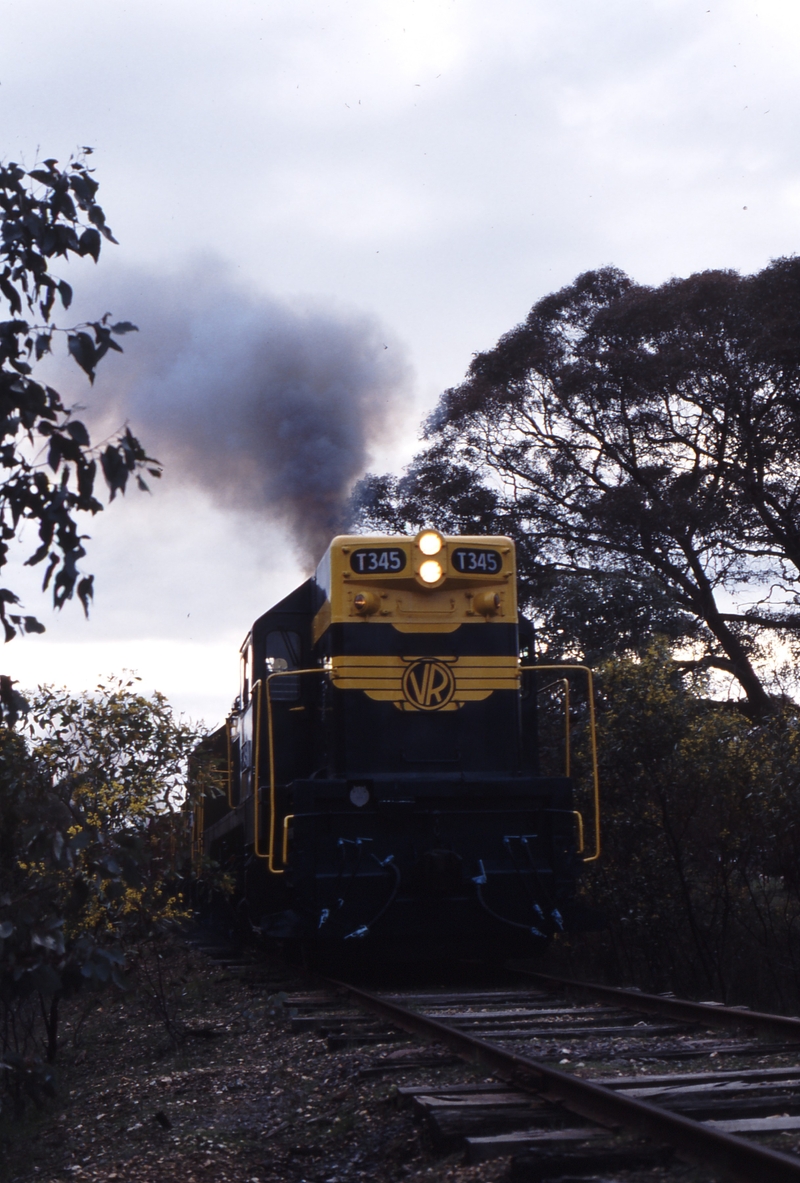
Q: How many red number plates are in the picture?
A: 0